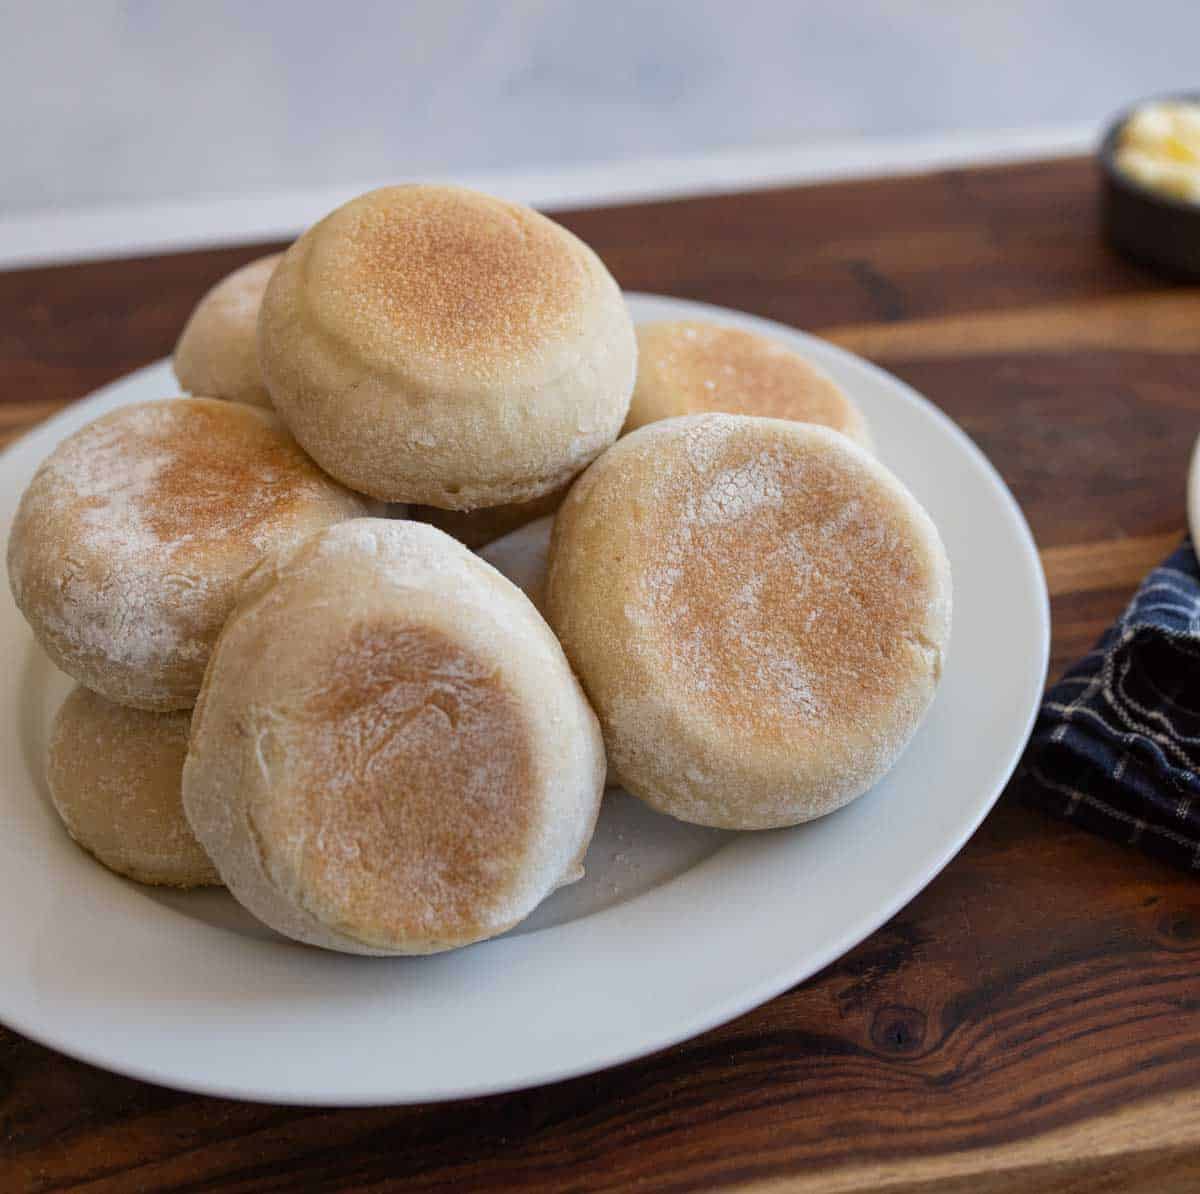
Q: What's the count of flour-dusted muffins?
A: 7